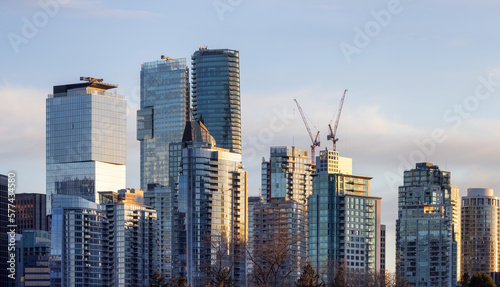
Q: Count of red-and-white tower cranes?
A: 2